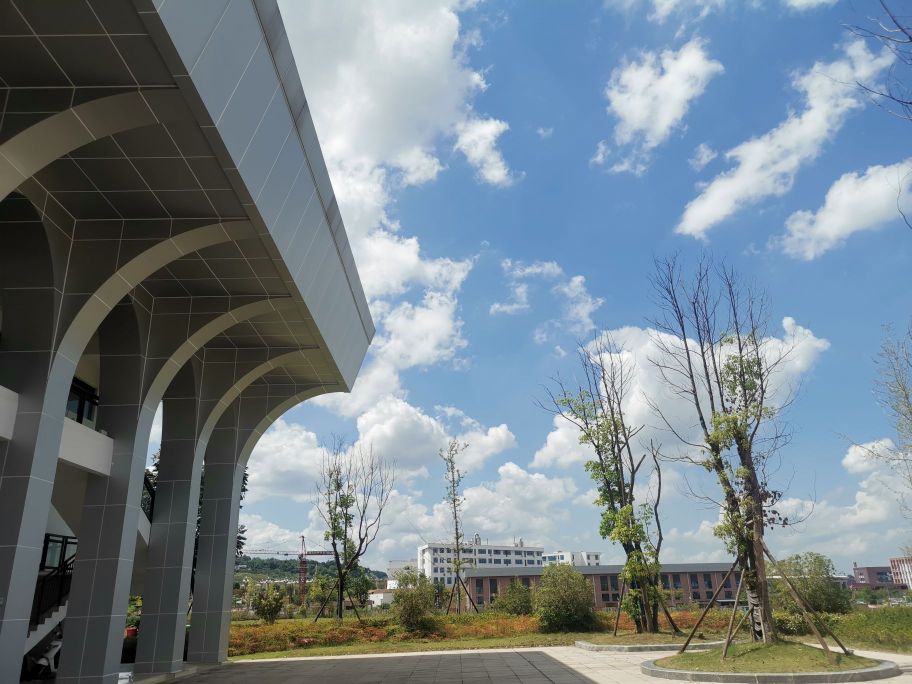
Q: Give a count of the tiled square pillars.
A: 4